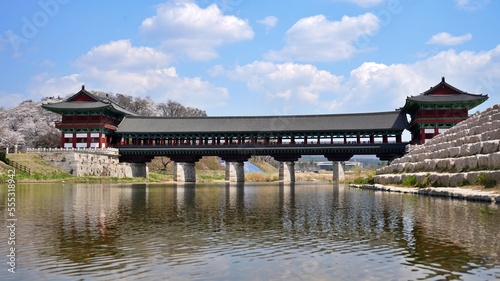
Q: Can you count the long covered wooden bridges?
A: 1